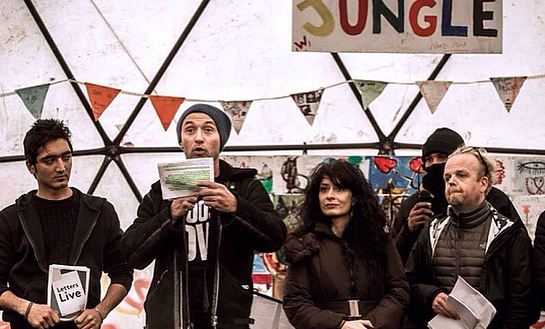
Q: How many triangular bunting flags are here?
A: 8